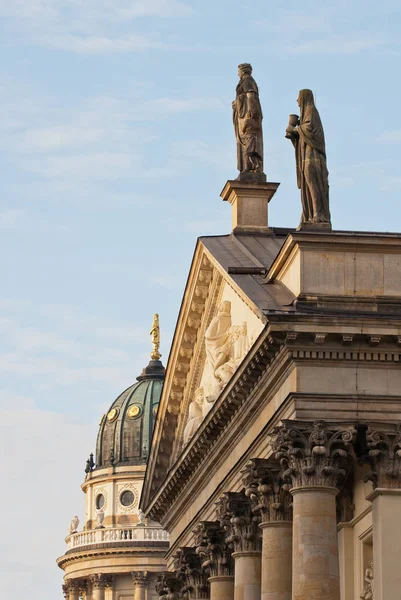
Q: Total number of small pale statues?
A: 3